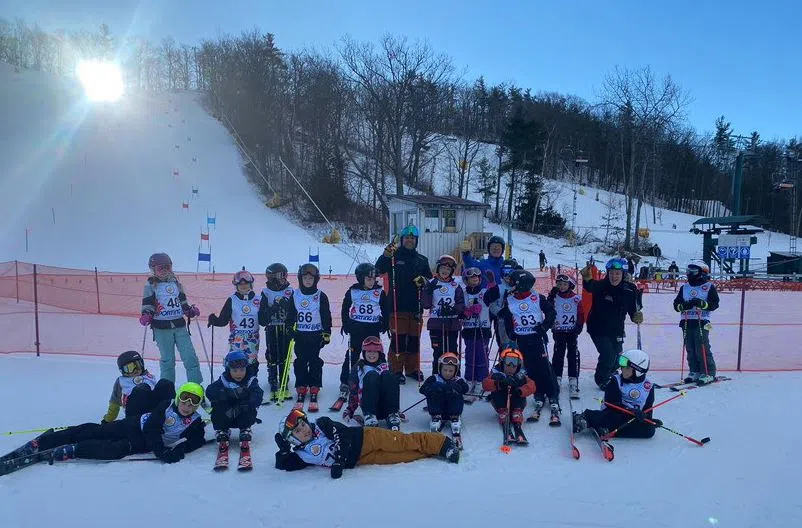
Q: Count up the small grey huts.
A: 1